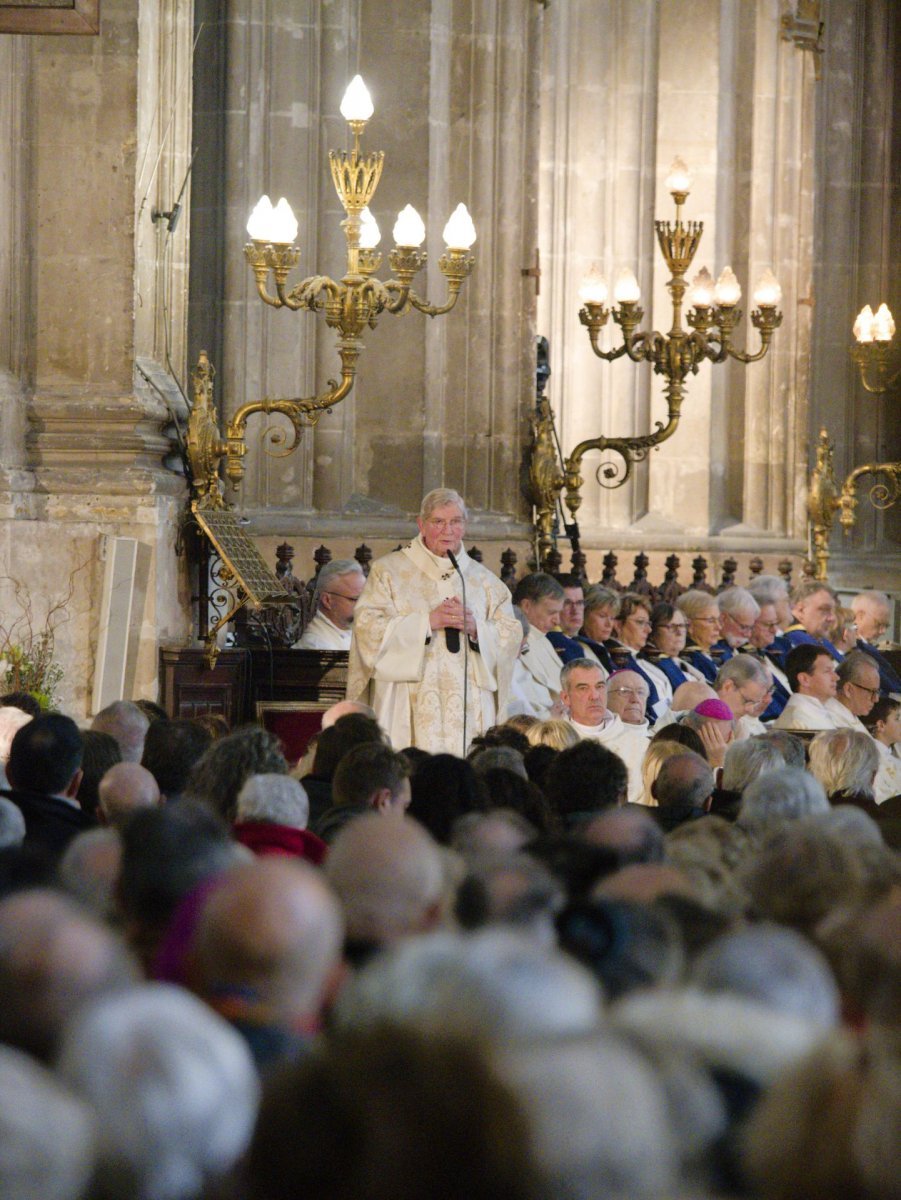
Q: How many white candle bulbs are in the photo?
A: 14